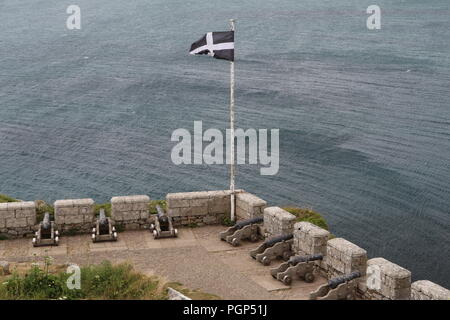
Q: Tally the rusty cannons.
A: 7